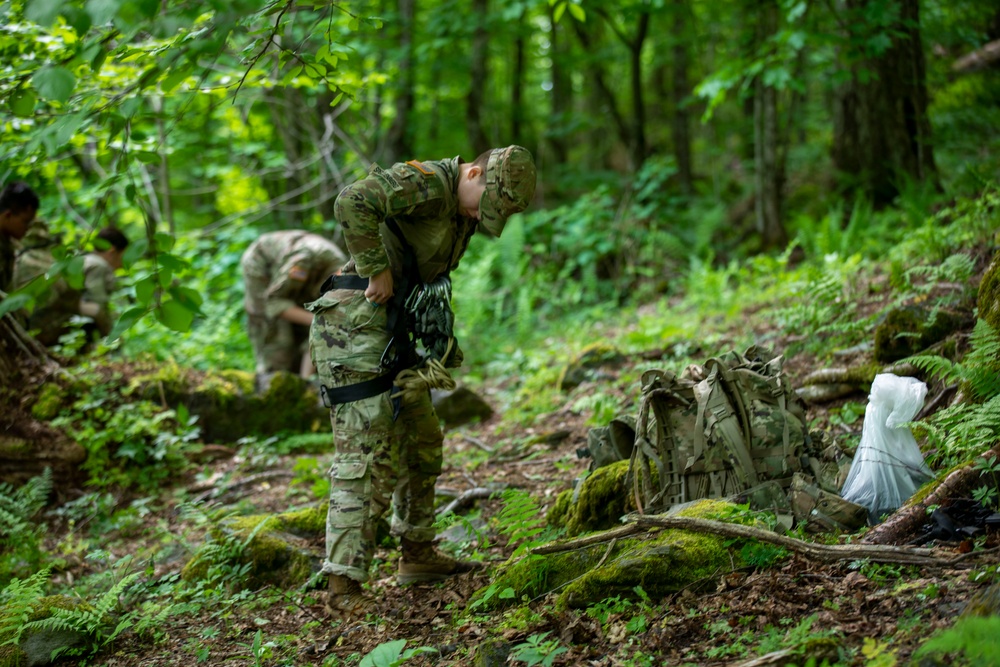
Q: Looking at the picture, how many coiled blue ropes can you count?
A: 0